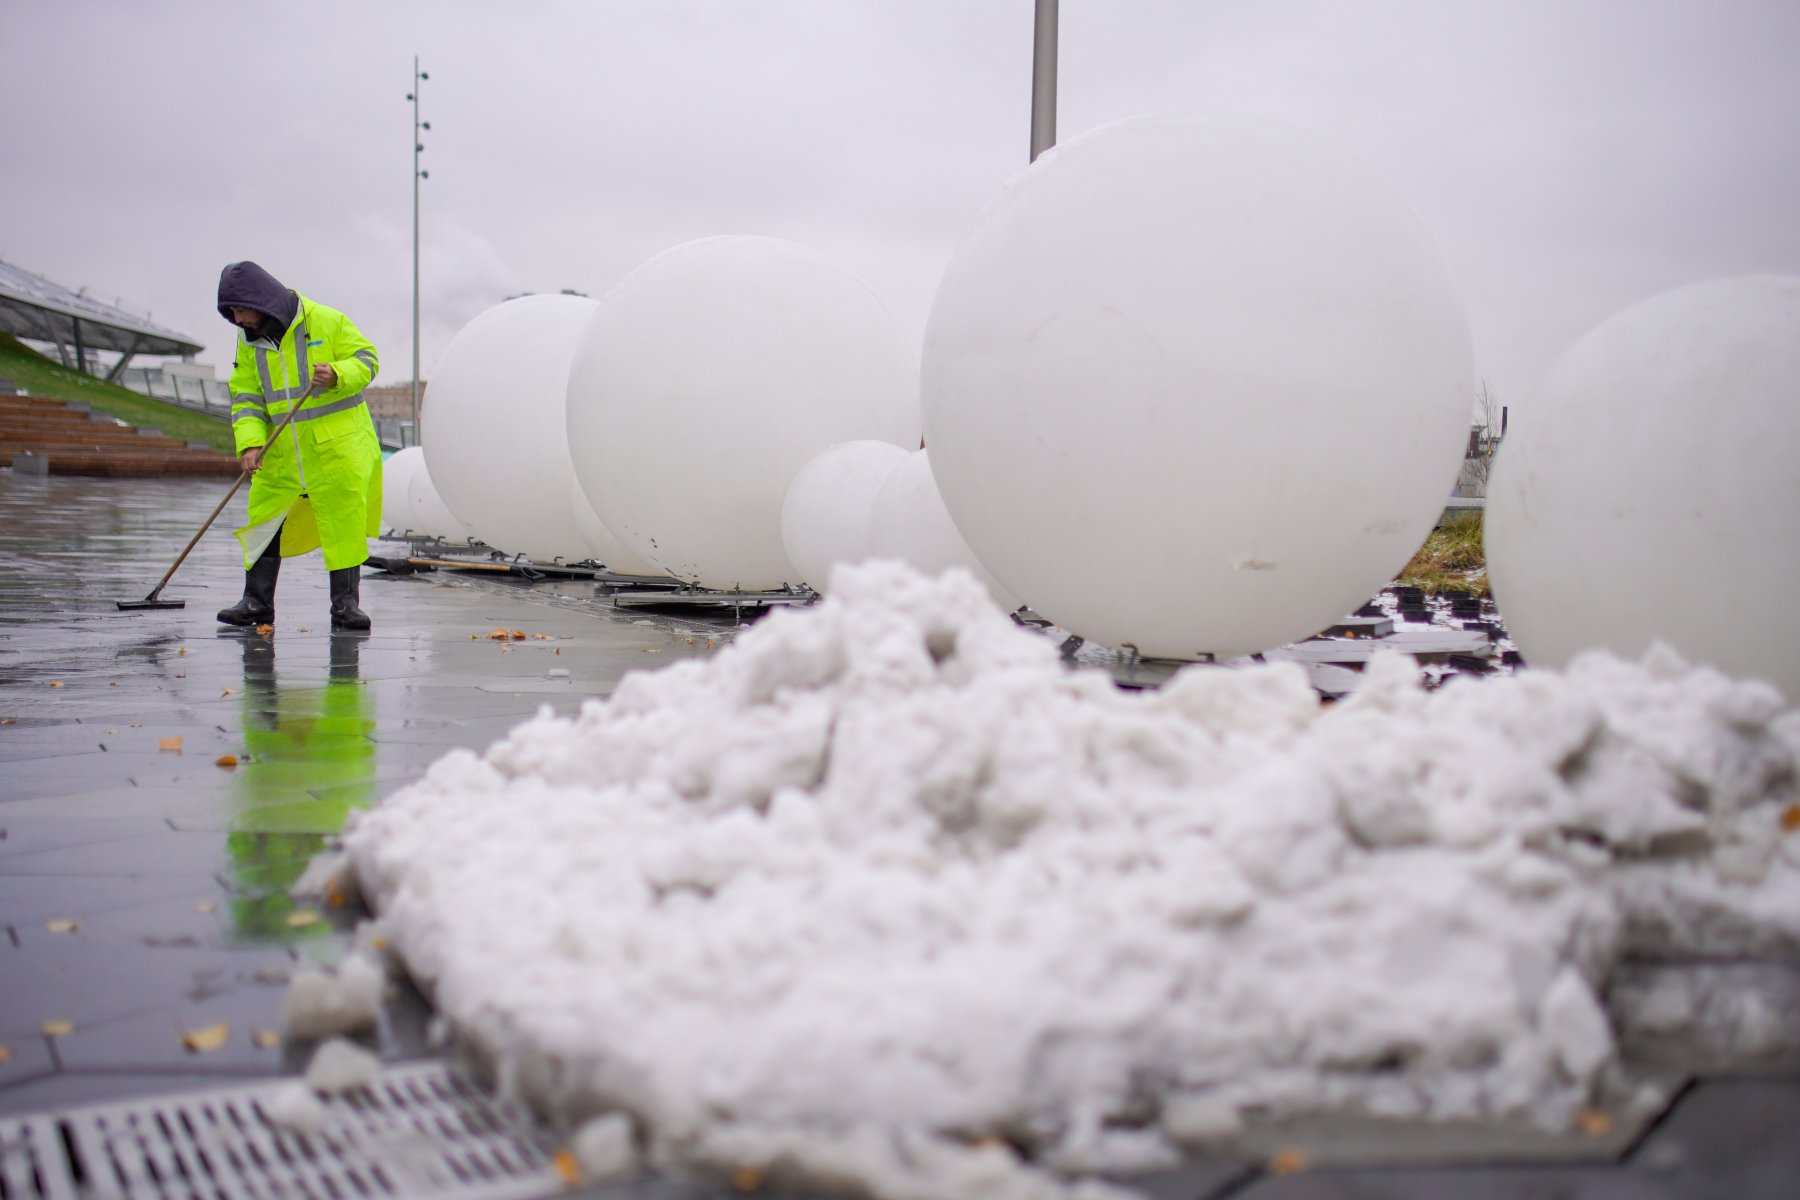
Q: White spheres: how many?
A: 9